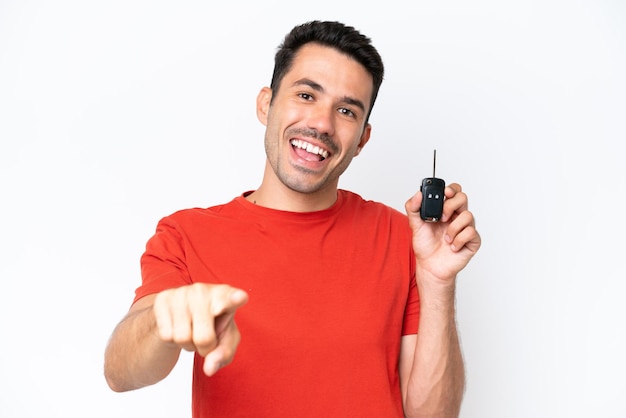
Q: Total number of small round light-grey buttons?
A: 2